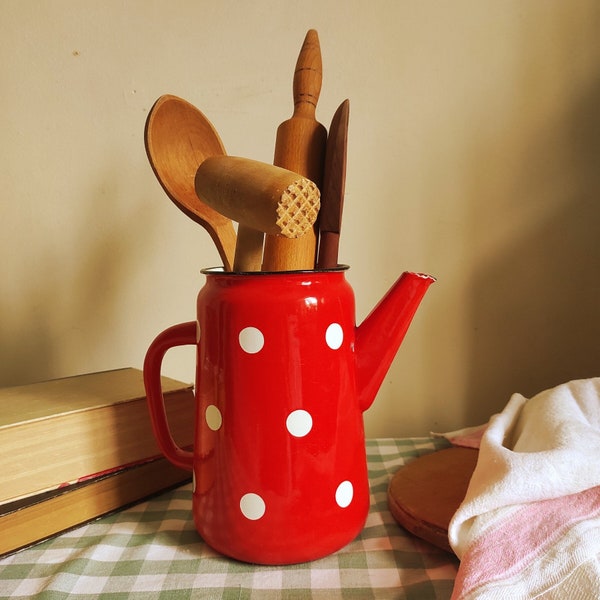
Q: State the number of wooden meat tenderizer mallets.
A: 1